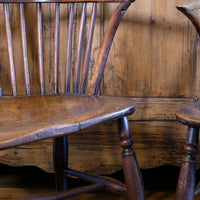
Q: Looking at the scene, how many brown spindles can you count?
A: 7